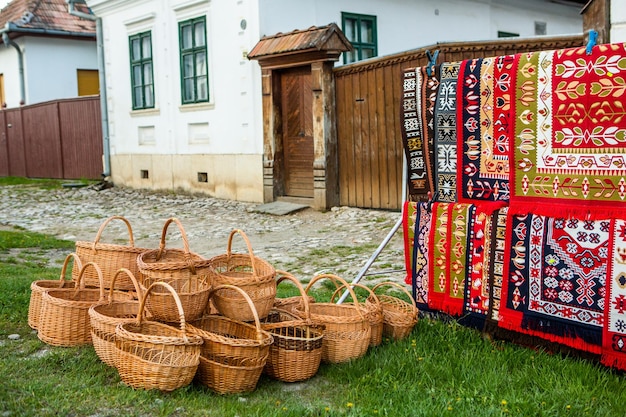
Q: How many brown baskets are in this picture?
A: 13